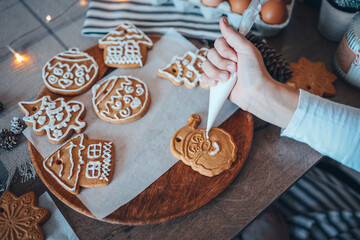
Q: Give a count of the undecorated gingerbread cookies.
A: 2